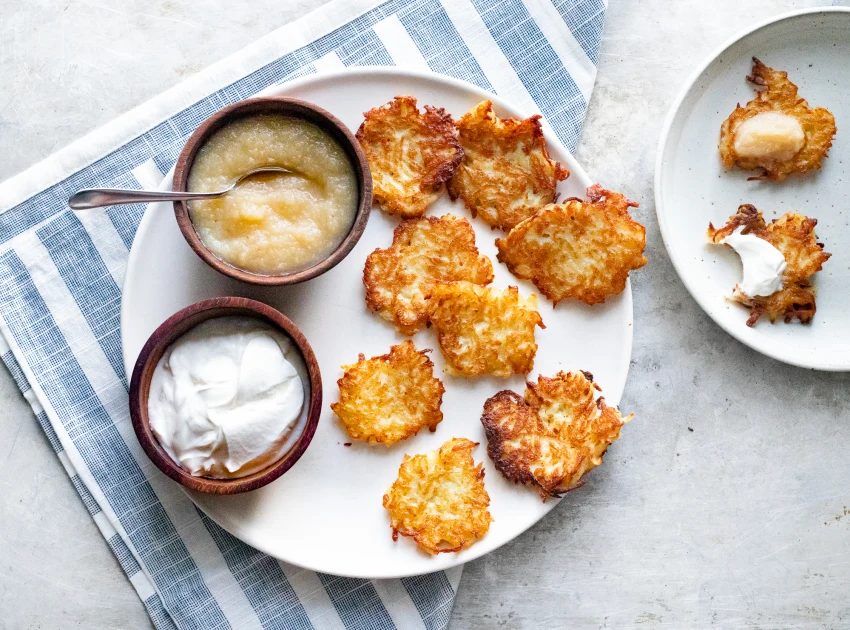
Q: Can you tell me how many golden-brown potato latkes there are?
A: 10